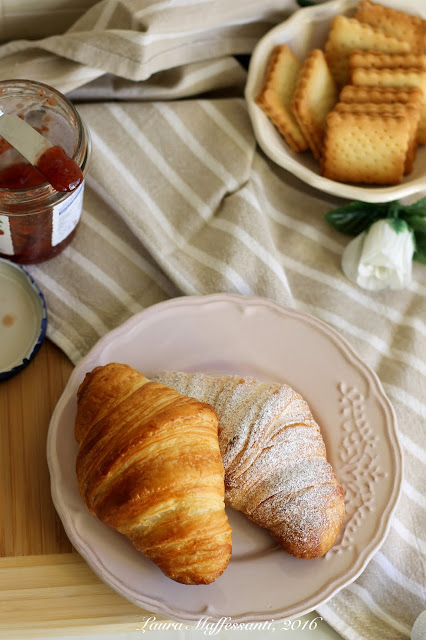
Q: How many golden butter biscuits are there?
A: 9